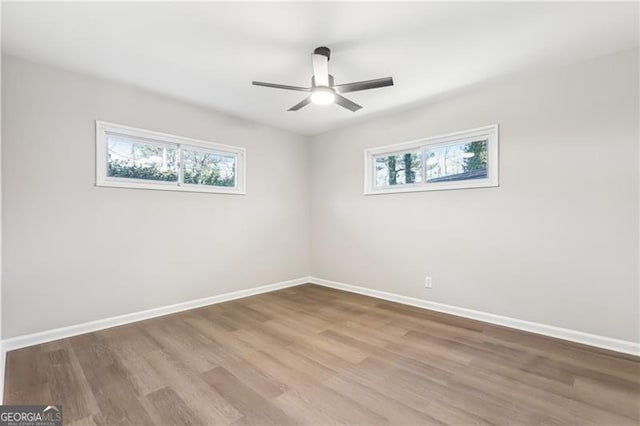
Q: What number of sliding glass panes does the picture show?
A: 4